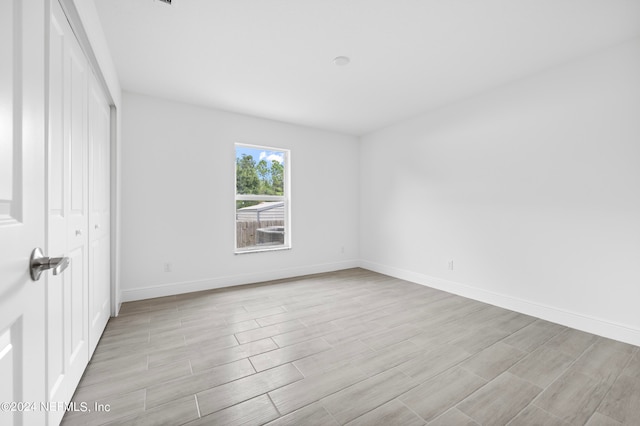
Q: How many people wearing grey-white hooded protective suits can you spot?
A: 0